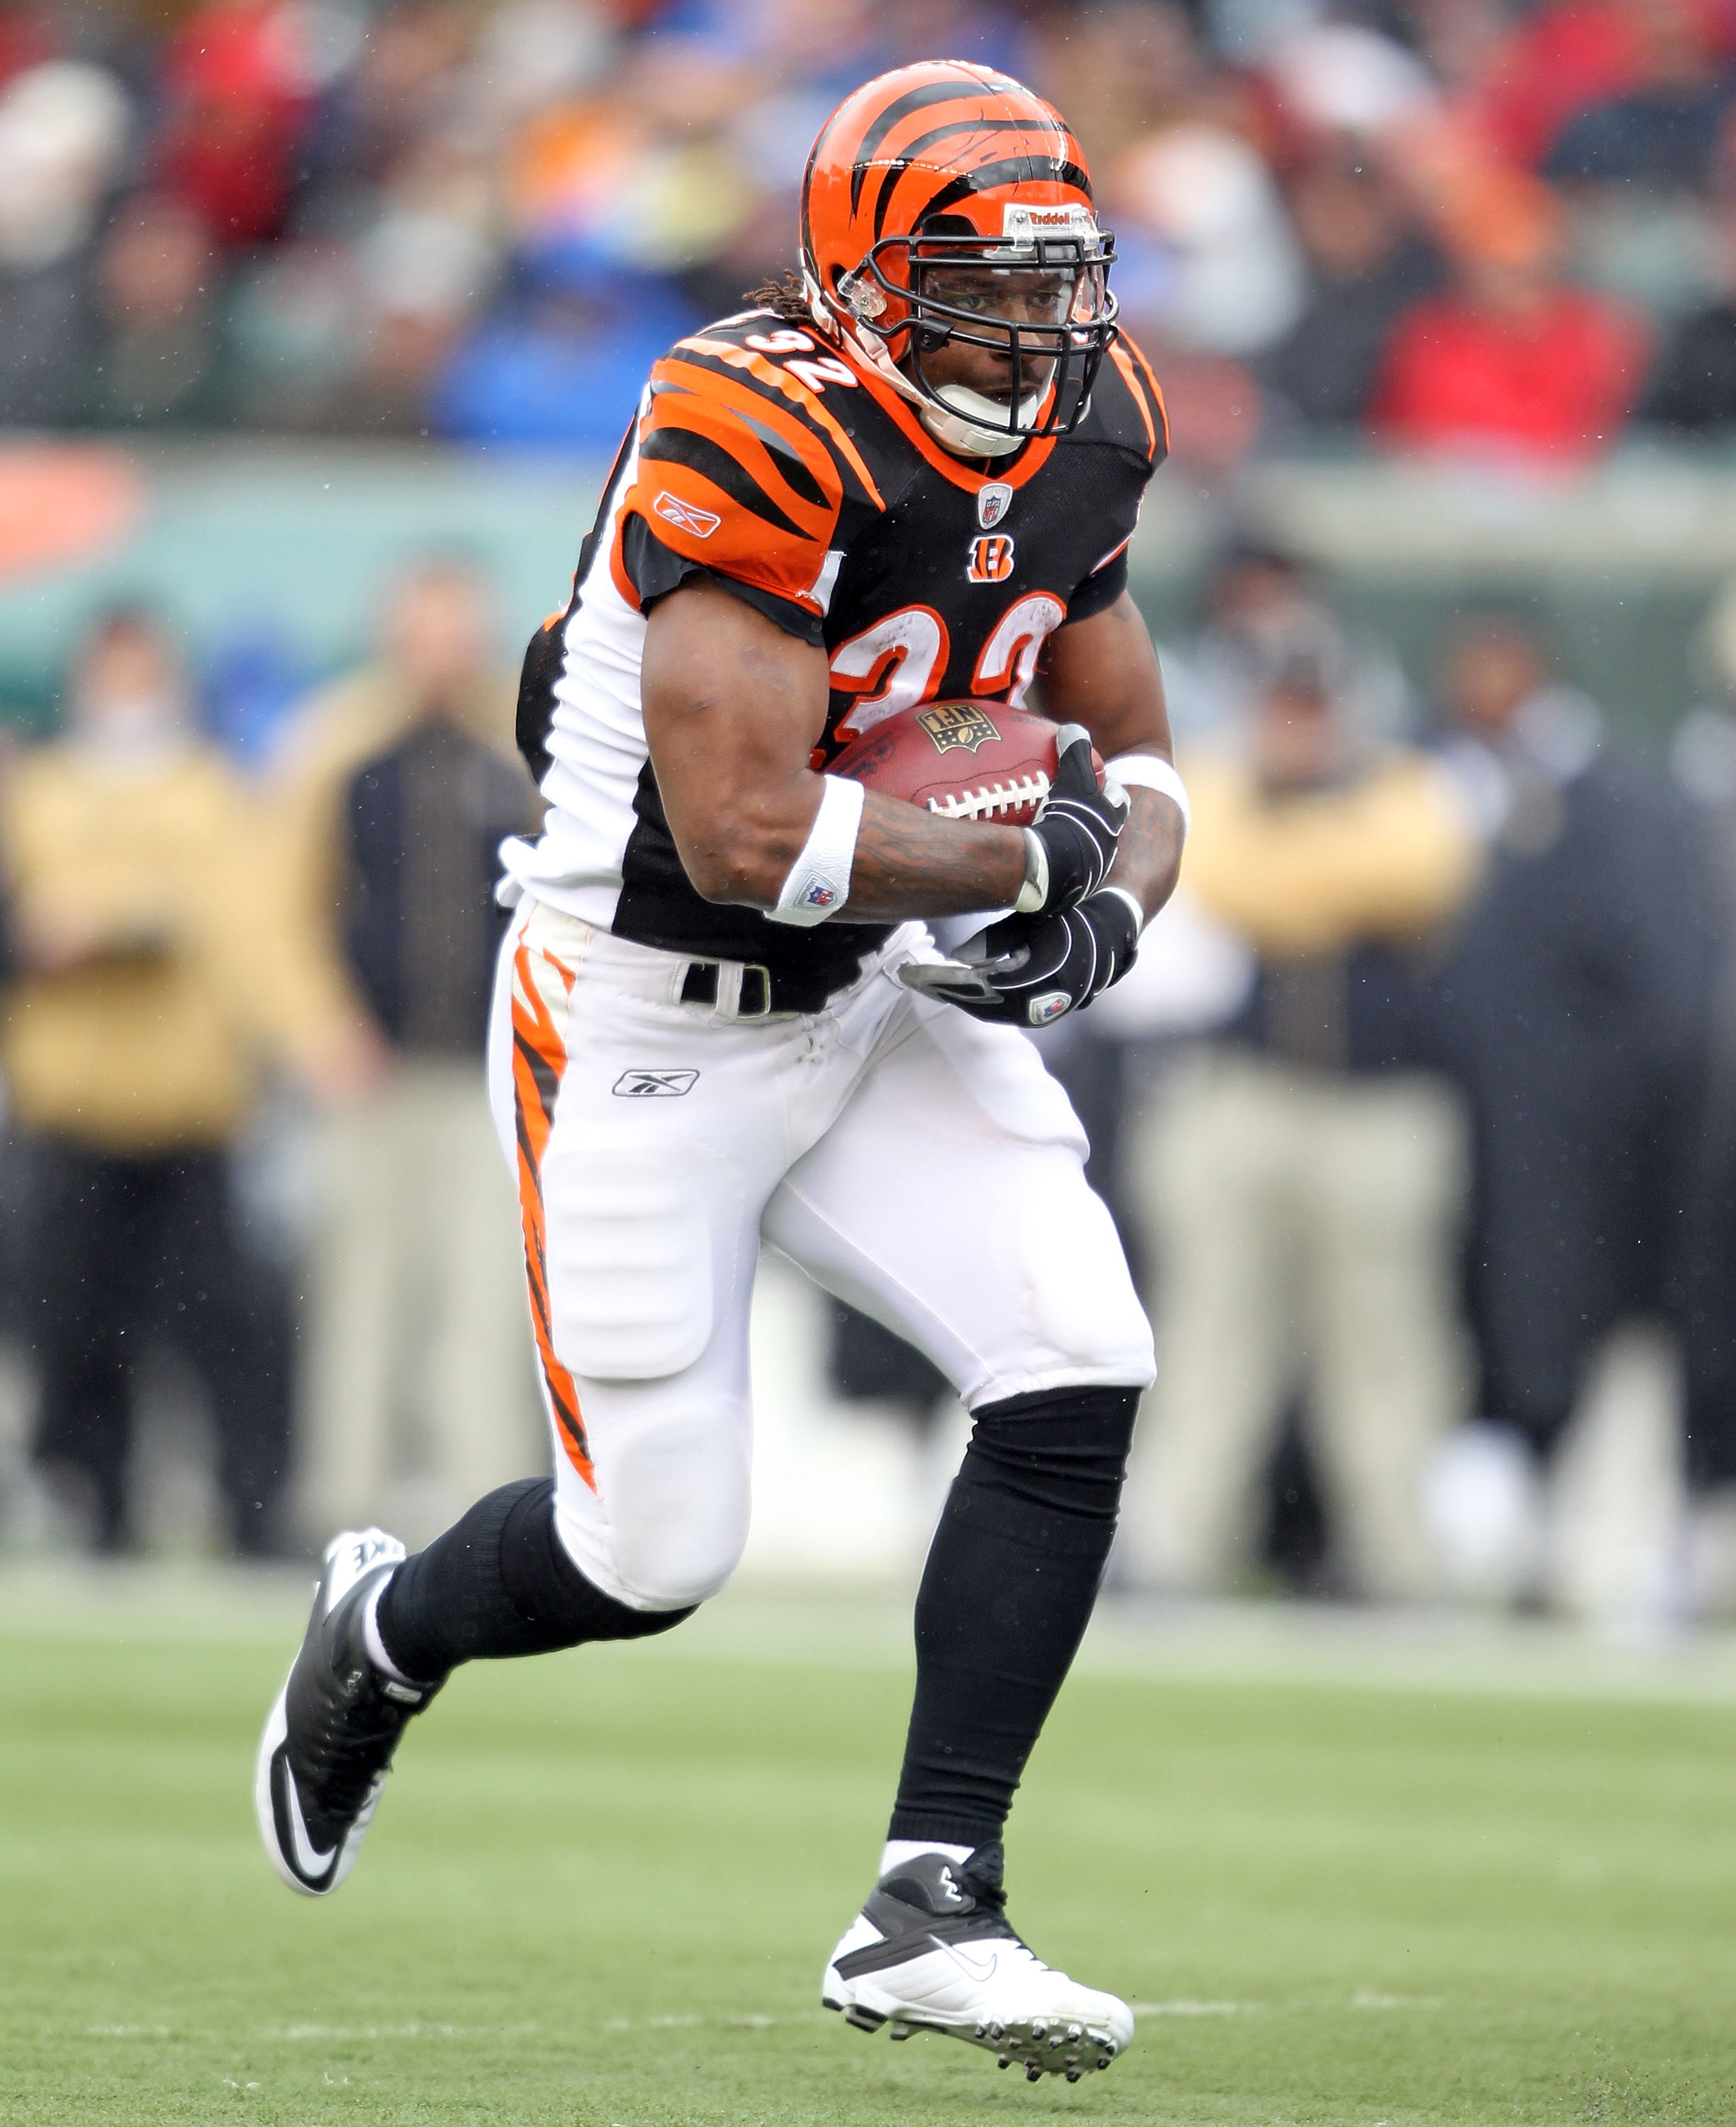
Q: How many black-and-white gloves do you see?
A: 2